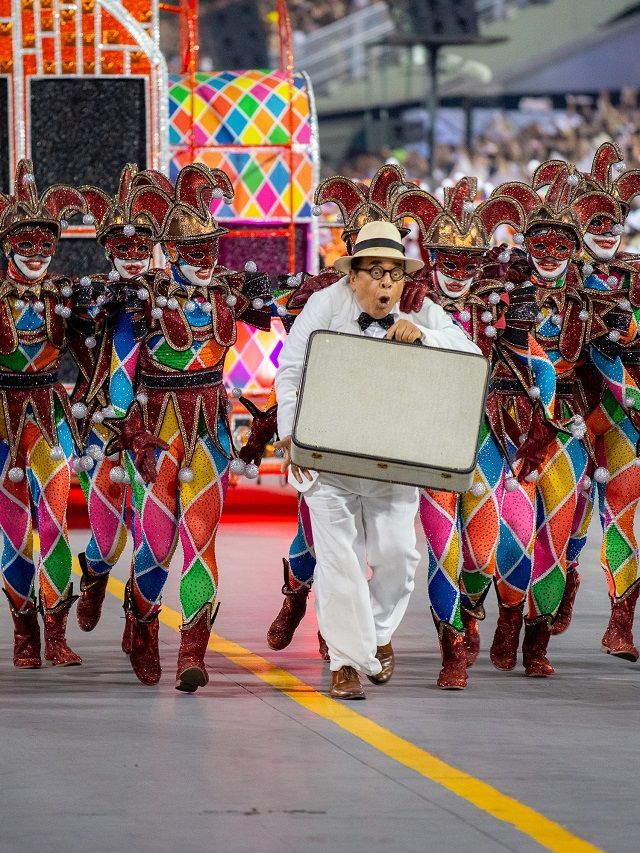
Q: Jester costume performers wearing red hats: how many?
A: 7